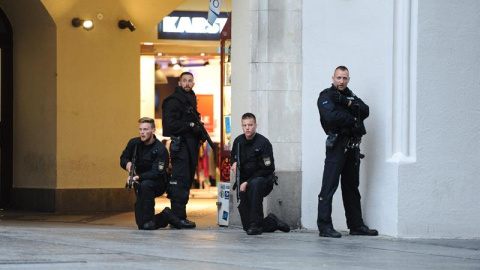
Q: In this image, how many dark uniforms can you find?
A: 4